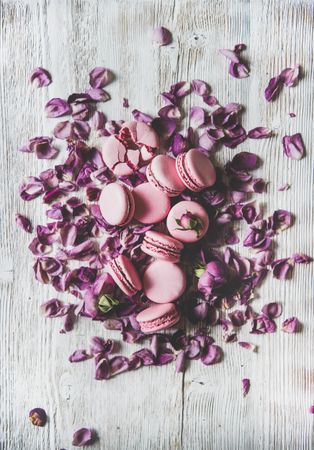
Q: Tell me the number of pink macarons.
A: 10